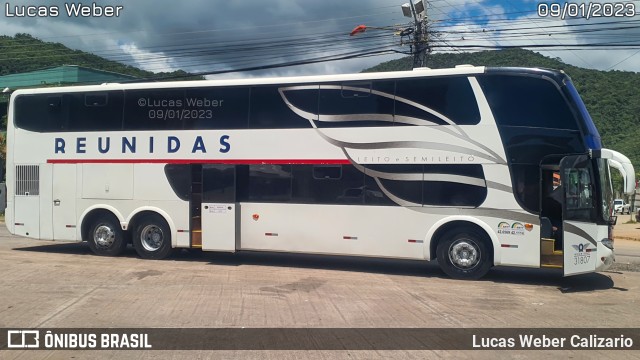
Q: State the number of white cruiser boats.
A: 0